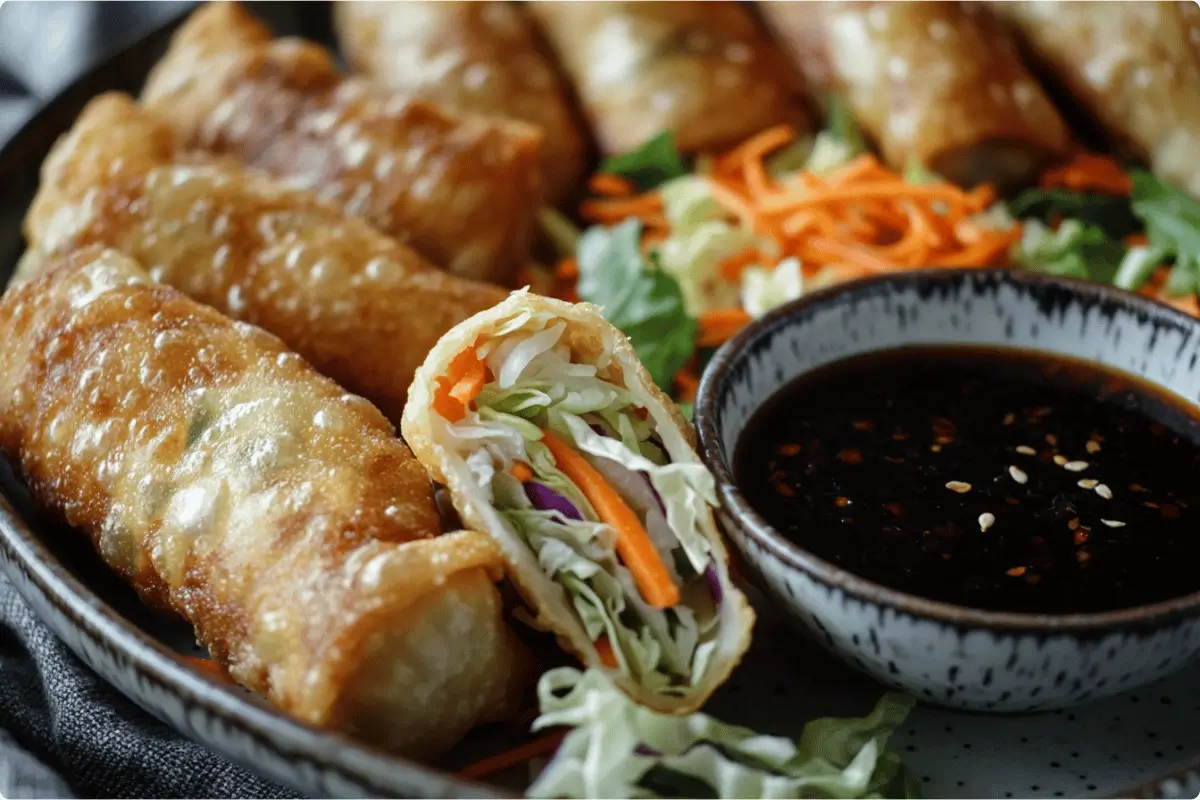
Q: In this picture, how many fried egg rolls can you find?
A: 8